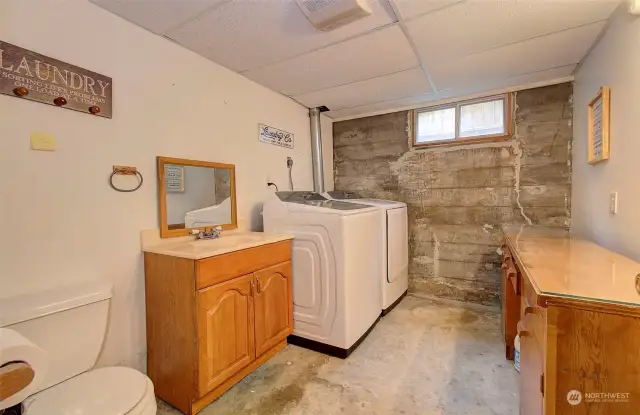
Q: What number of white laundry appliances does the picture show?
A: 2